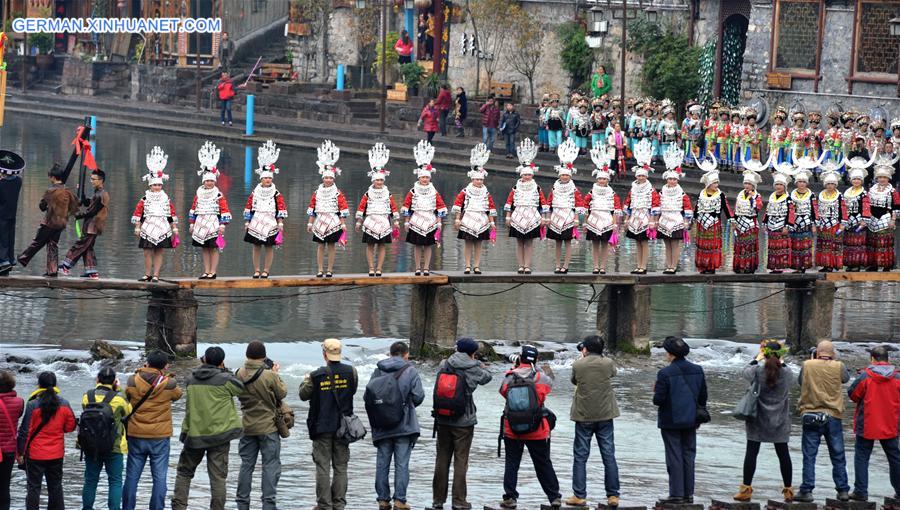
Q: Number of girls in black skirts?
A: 12